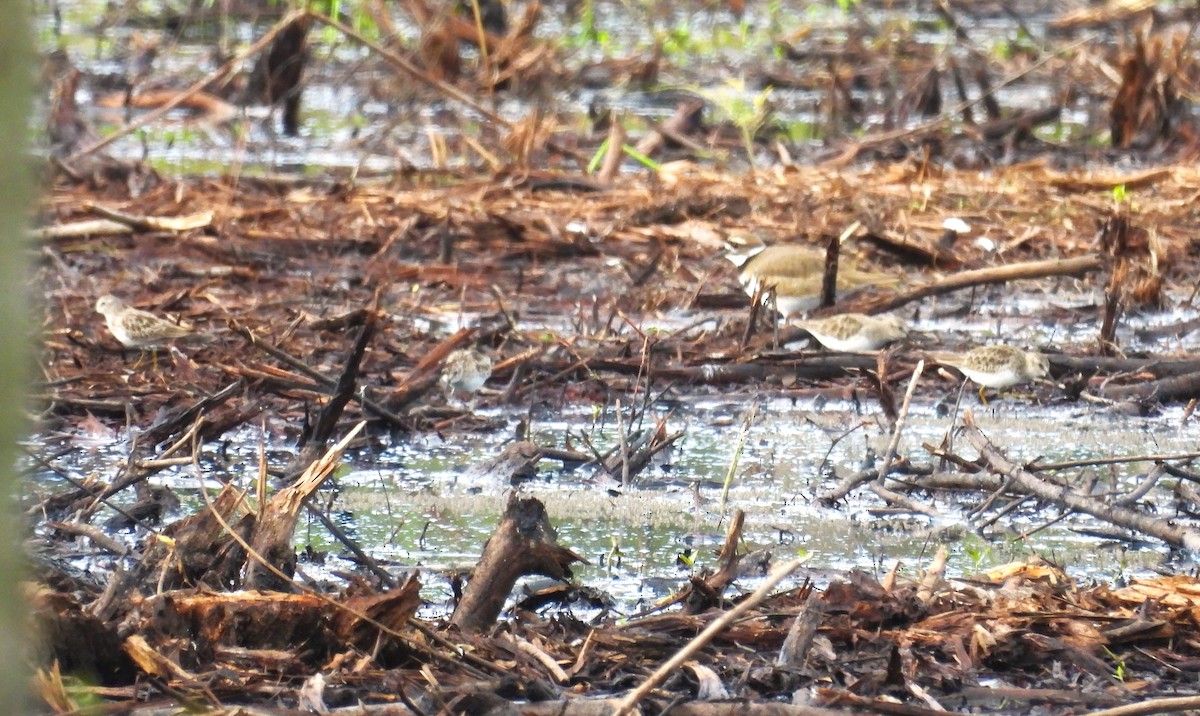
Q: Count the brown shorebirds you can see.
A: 5